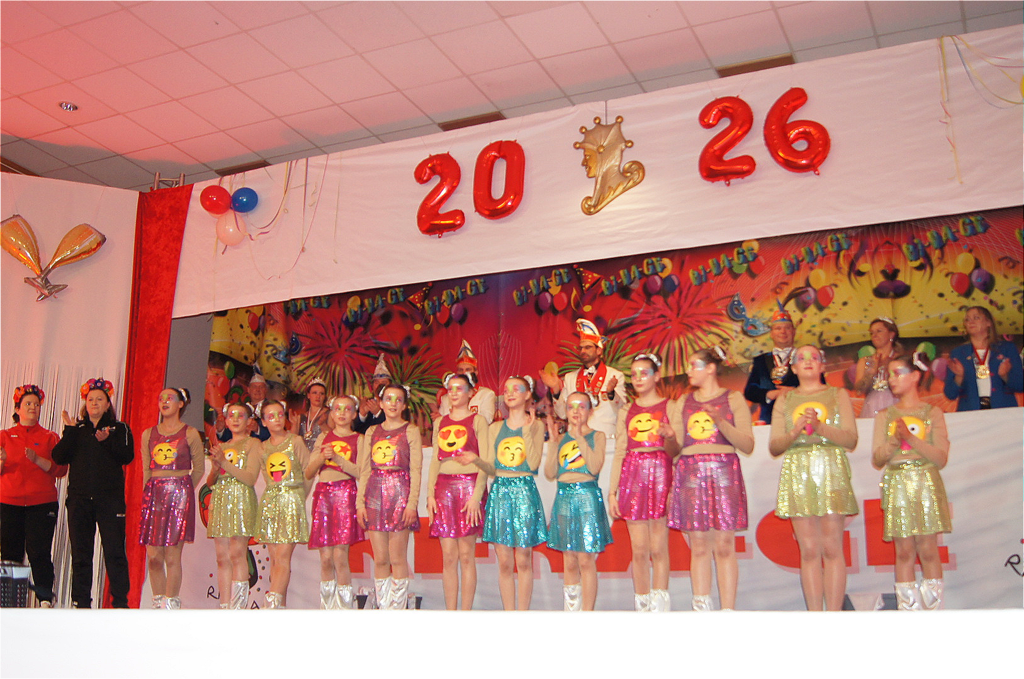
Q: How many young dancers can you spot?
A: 12